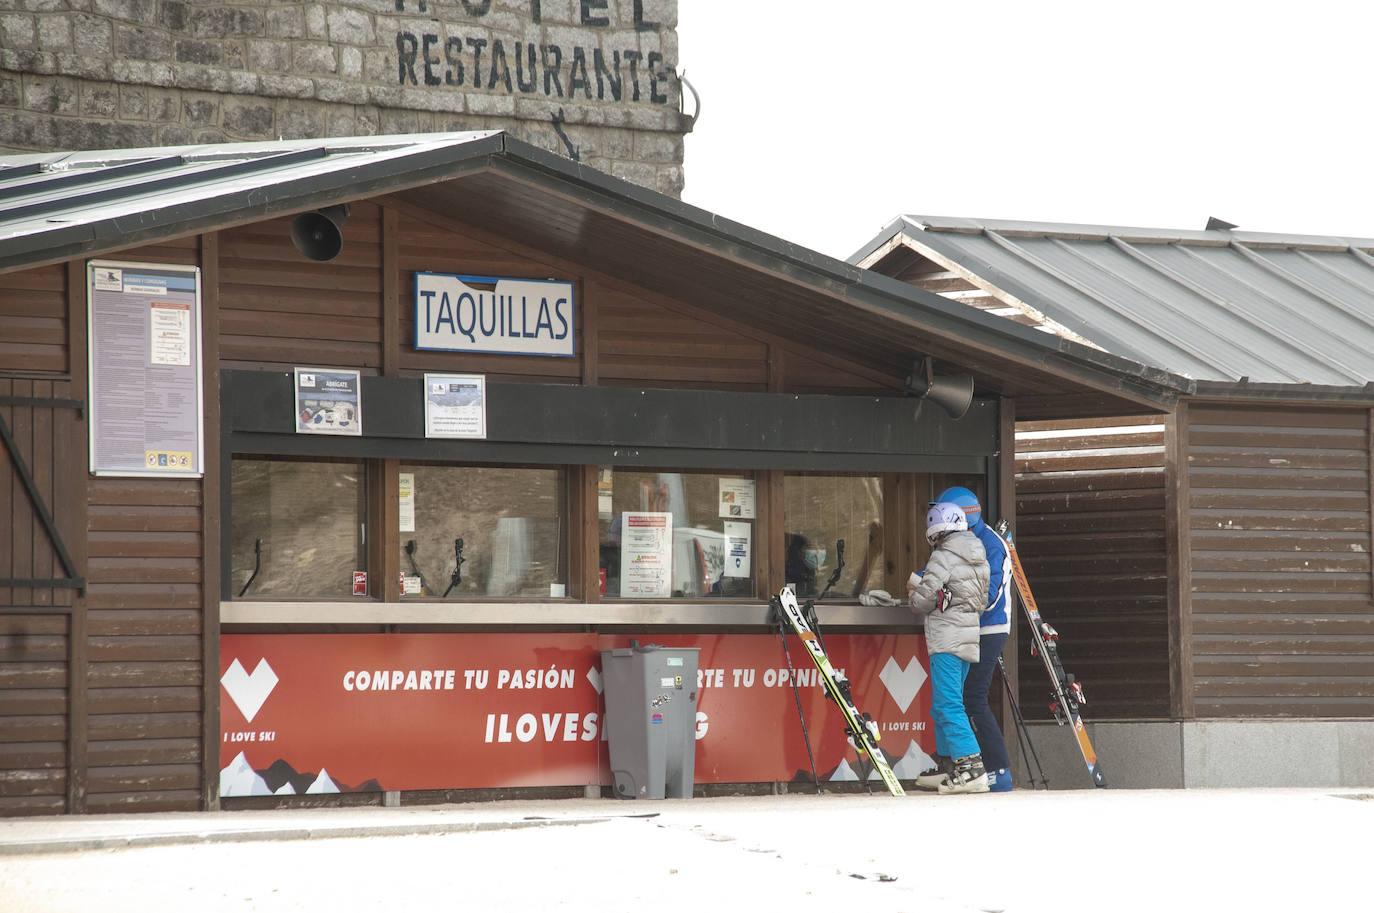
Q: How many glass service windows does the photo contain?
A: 4